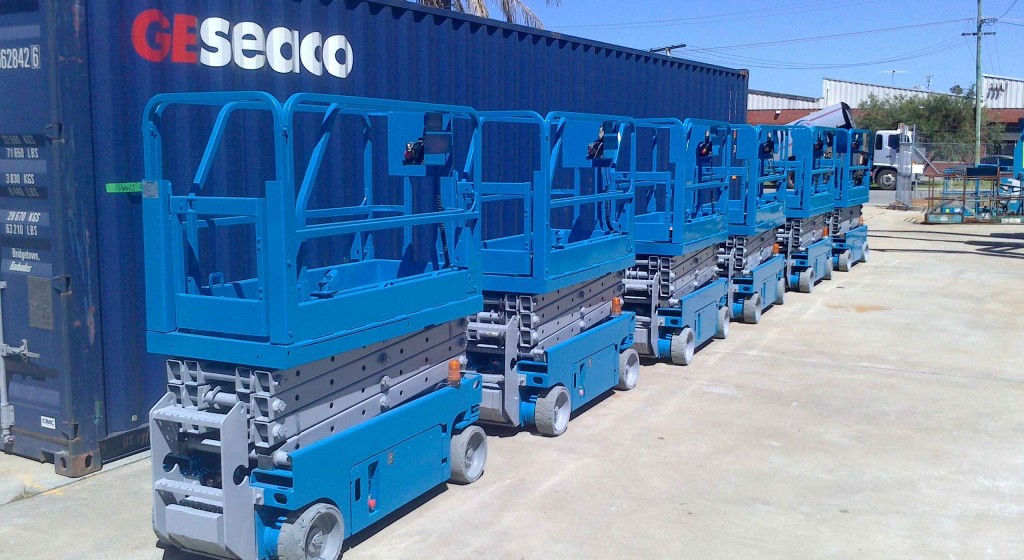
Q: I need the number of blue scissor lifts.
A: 6